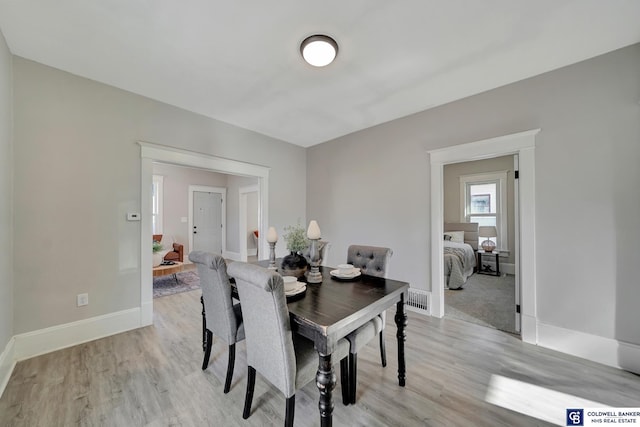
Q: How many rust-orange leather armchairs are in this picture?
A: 1